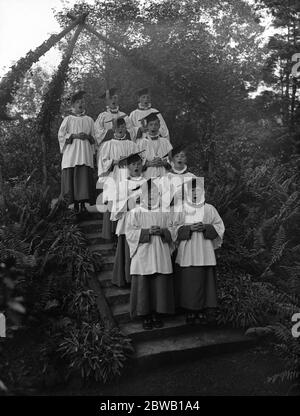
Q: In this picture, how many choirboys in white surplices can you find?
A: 9